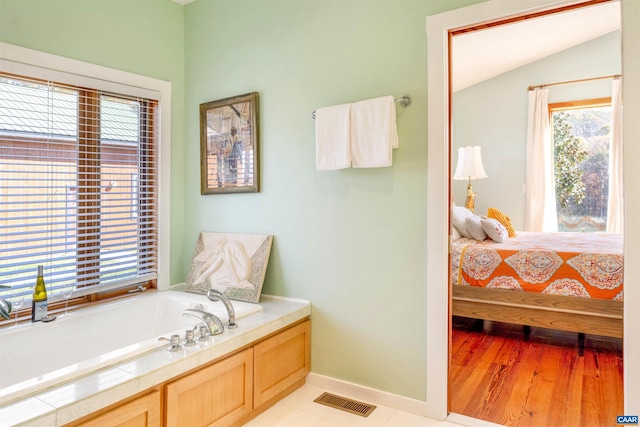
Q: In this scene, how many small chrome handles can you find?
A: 3